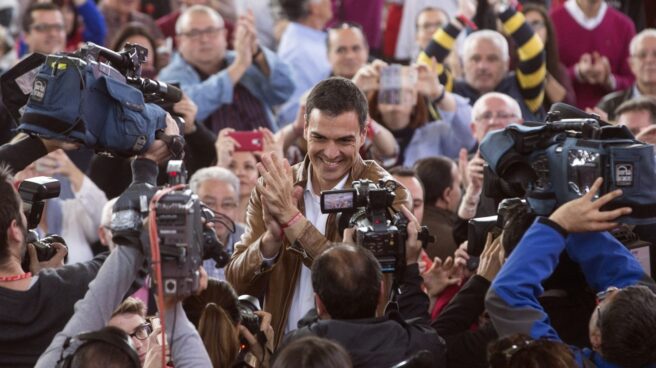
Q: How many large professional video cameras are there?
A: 4